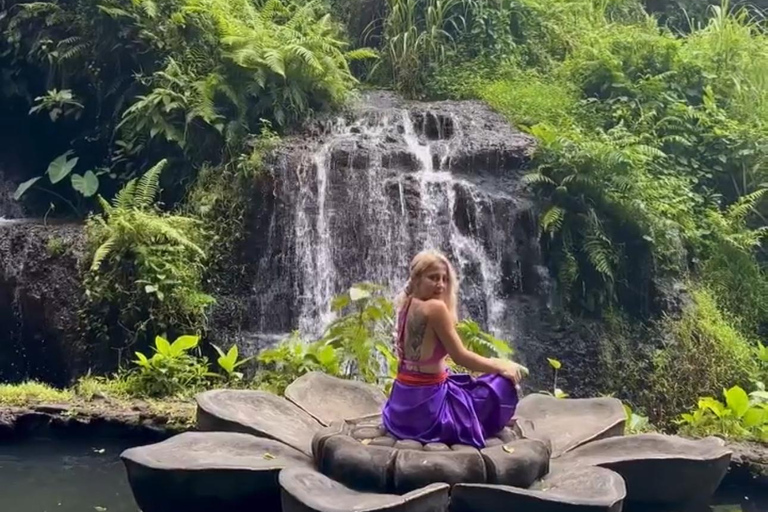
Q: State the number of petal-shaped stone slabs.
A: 7